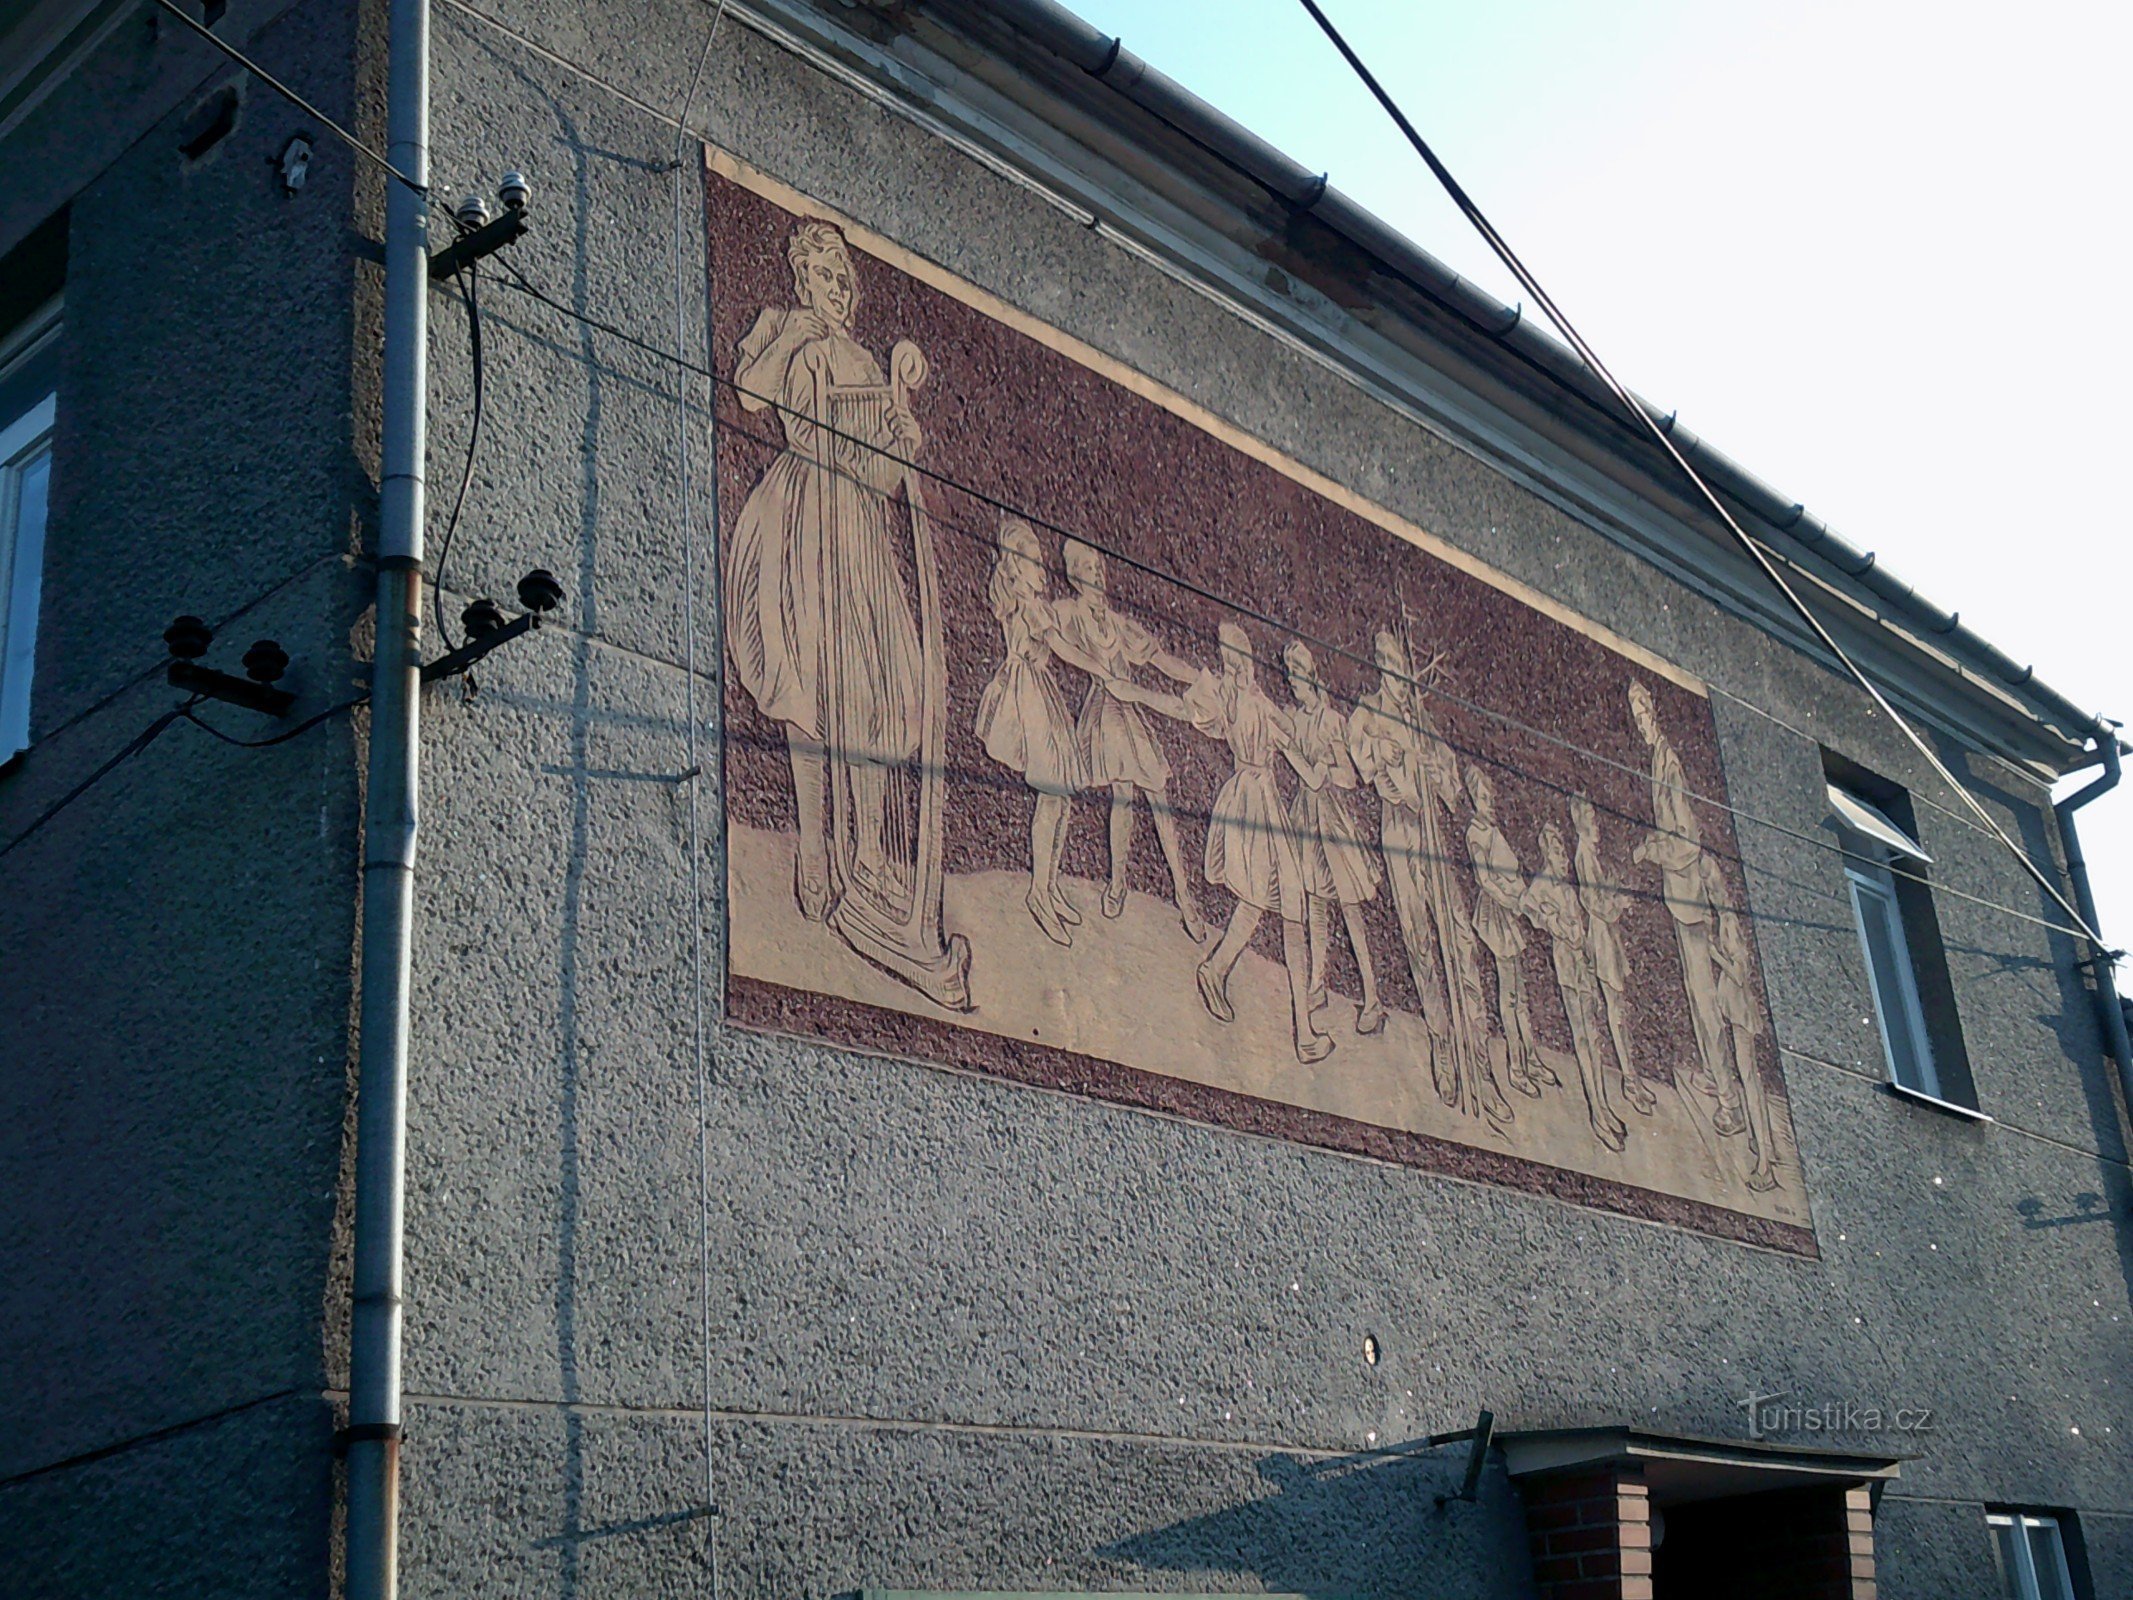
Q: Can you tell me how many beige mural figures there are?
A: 11